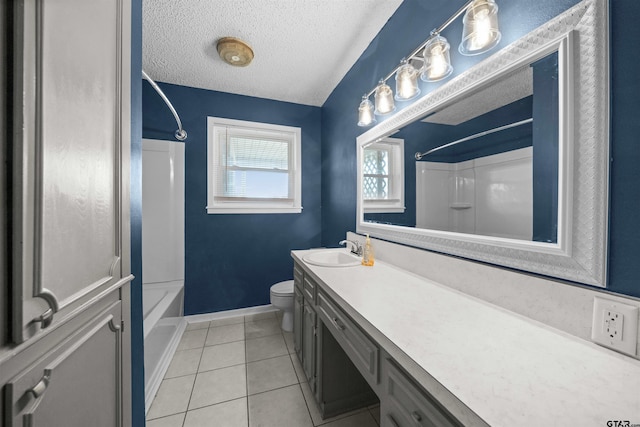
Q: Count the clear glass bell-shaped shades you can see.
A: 5